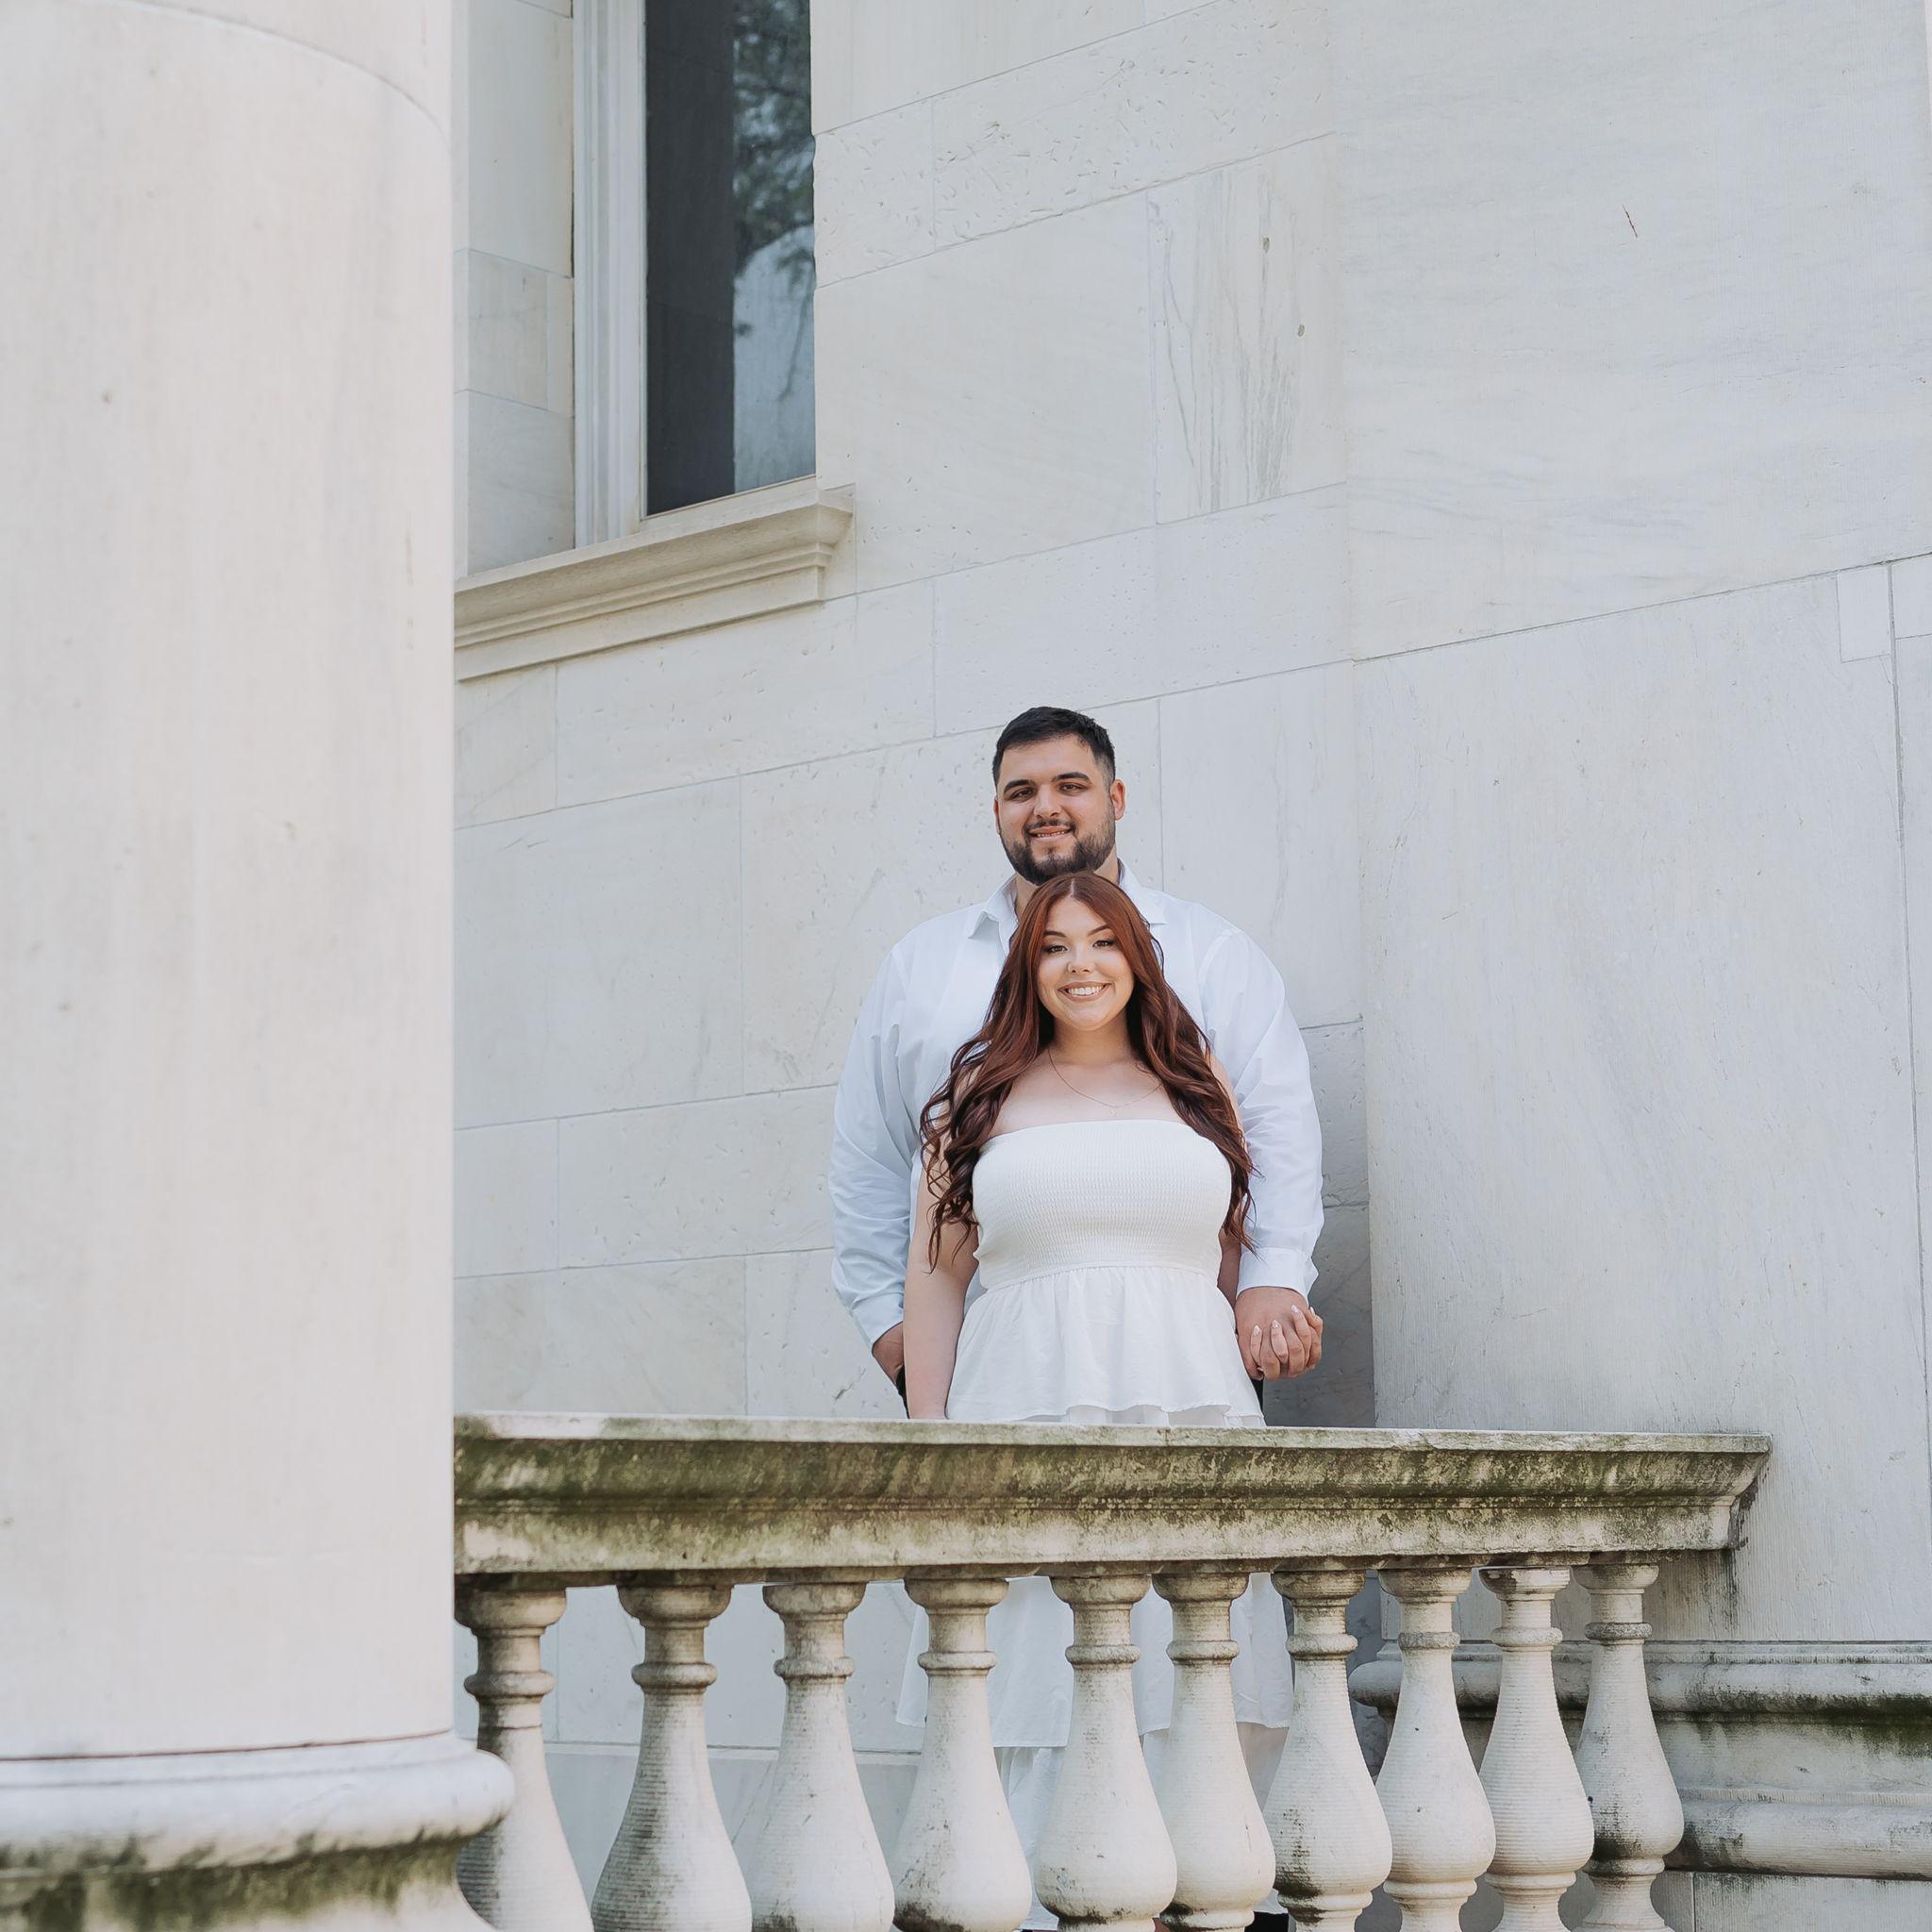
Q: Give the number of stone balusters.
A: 10